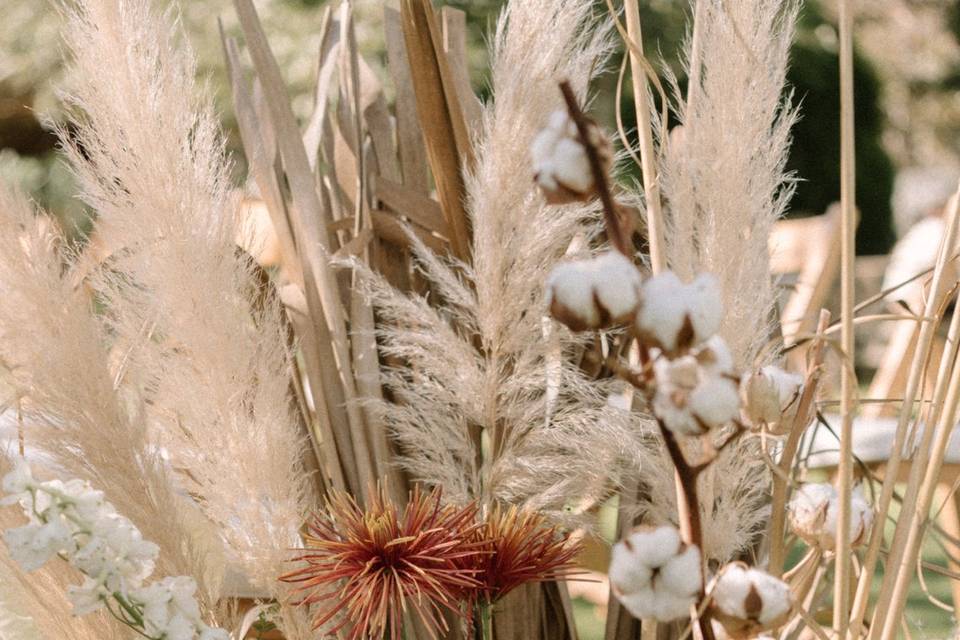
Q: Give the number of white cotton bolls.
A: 8